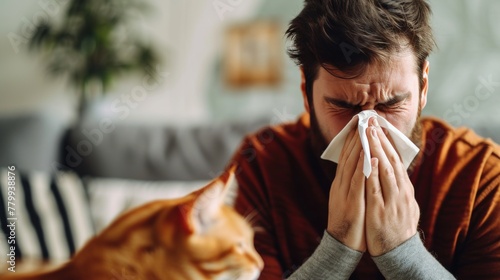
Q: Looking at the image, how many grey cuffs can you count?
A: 2